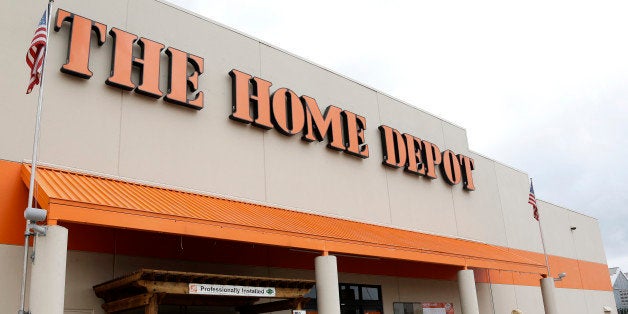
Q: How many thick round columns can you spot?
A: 4